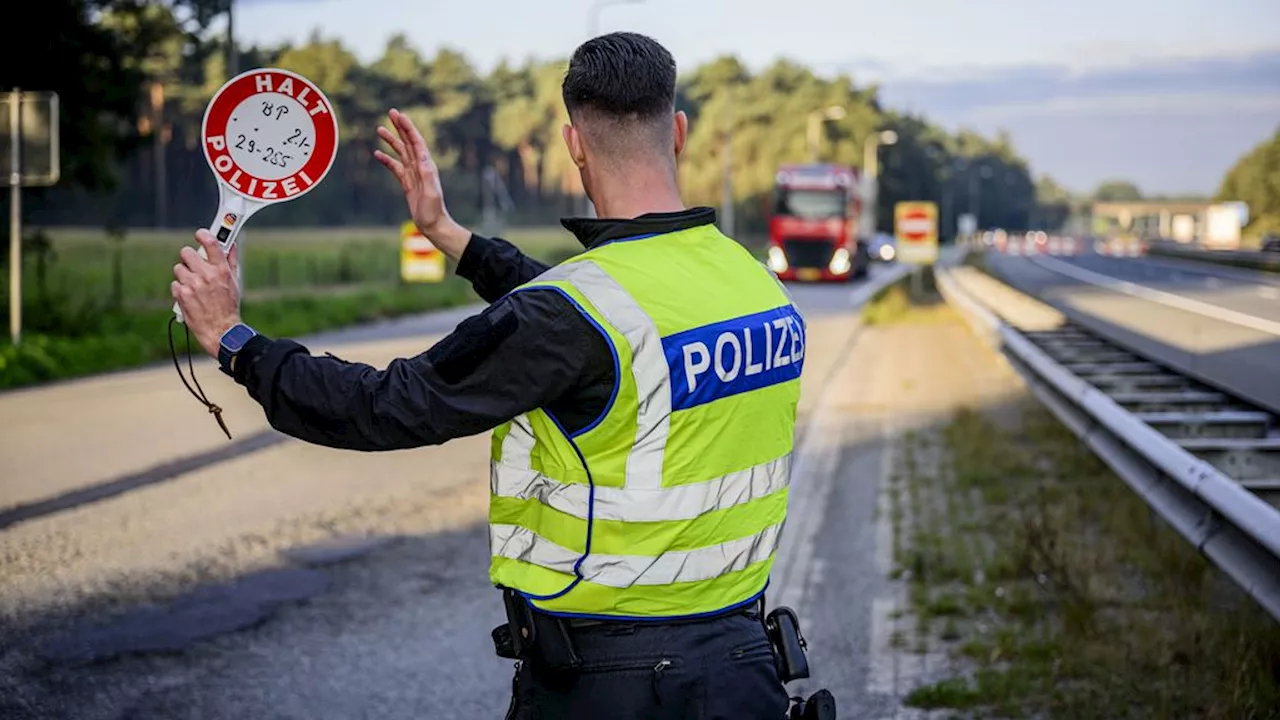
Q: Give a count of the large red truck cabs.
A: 1